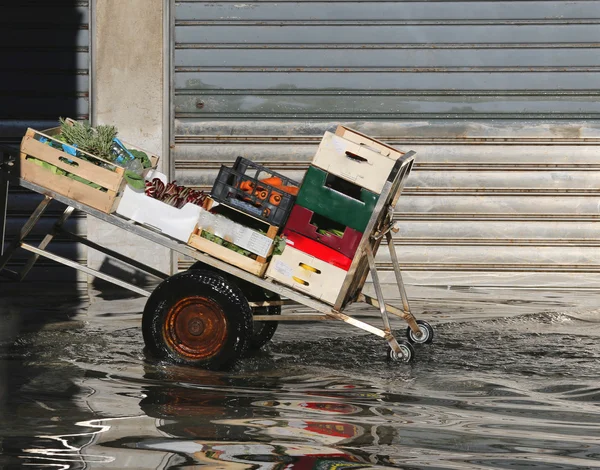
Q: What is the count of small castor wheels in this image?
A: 2